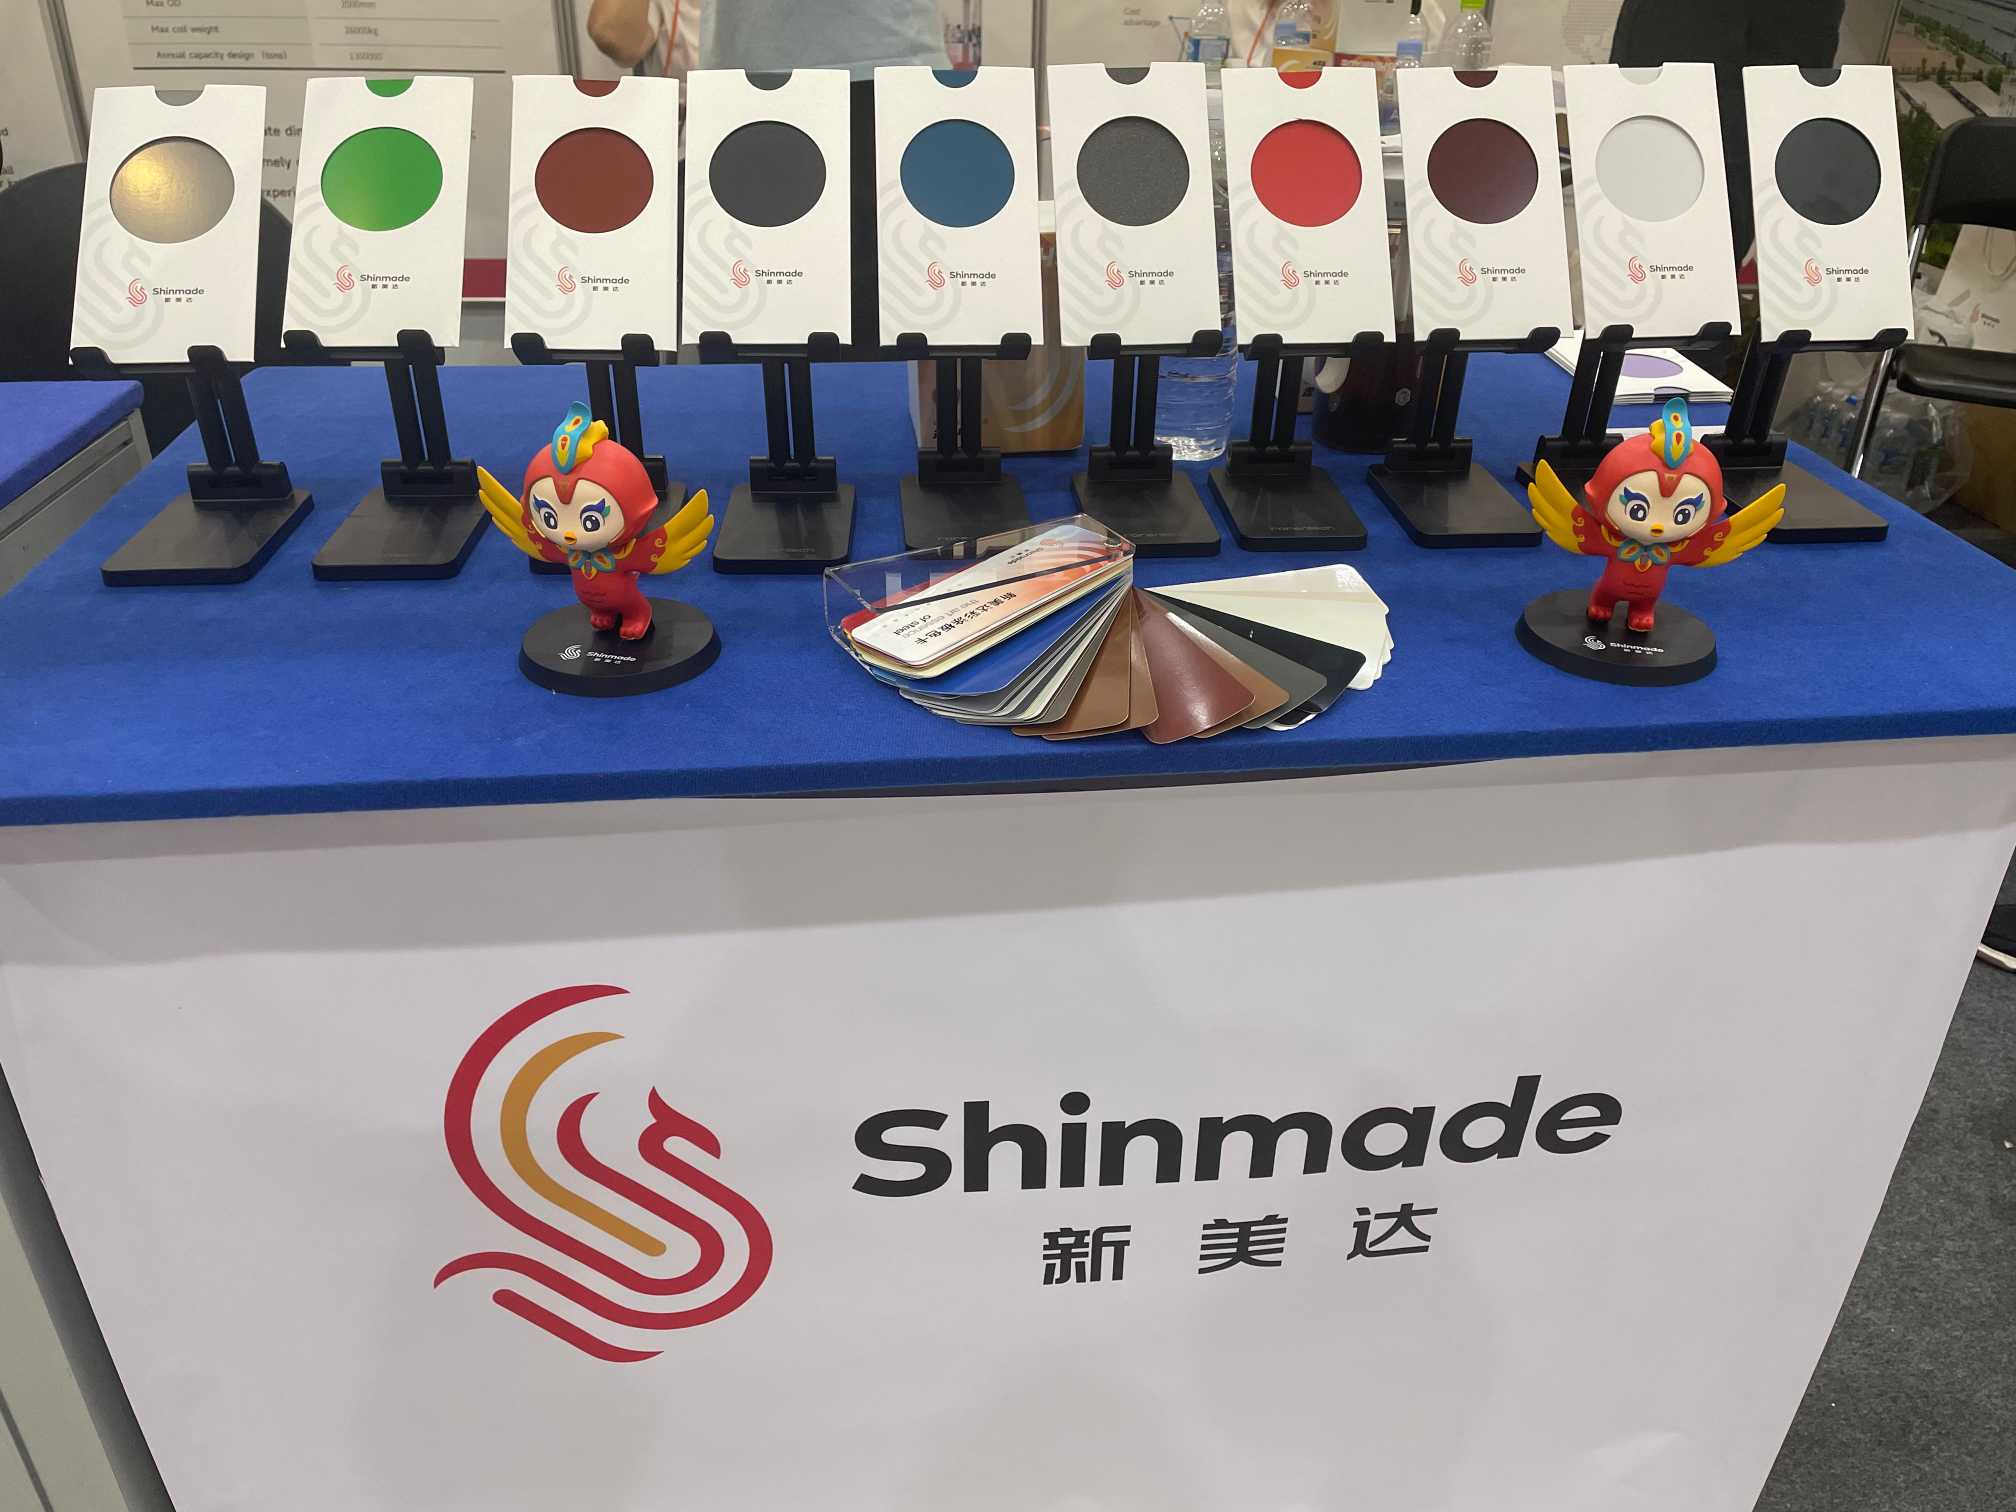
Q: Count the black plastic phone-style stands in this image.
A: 10